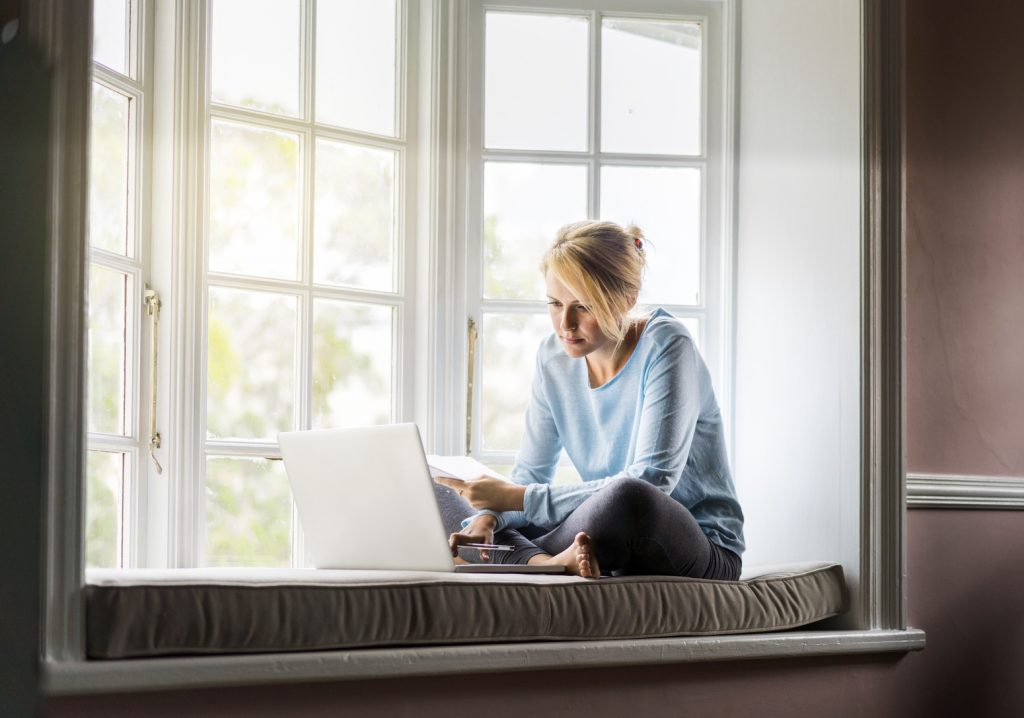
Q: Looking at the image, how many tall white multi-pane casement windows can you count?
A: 3